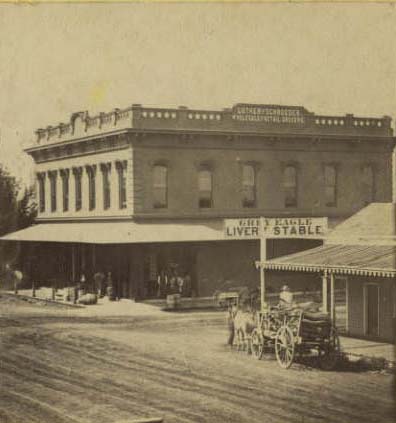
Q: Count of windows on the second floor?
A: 13